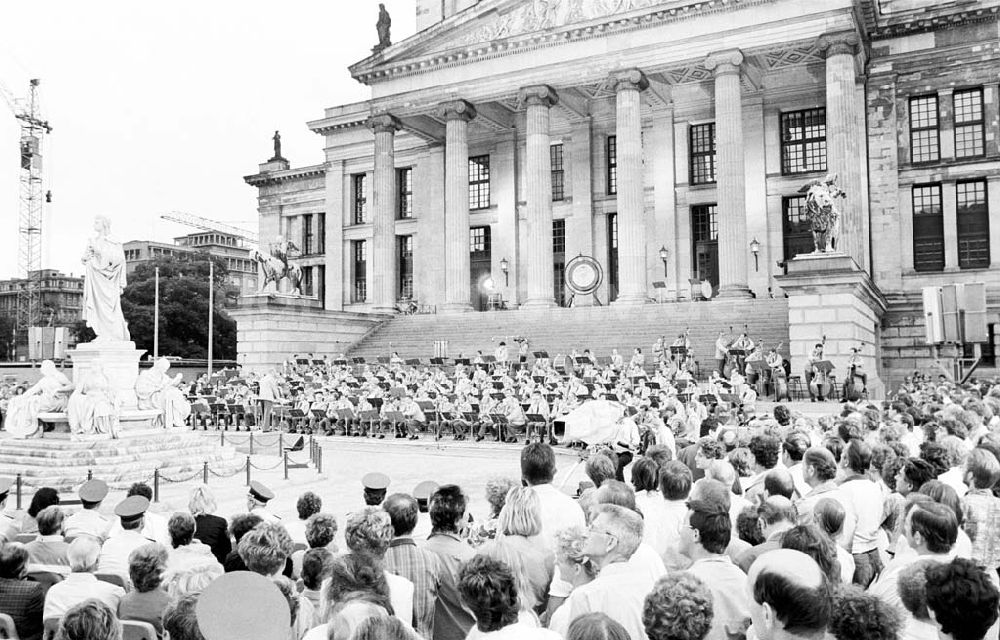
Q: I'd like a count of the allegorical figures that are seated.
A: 3